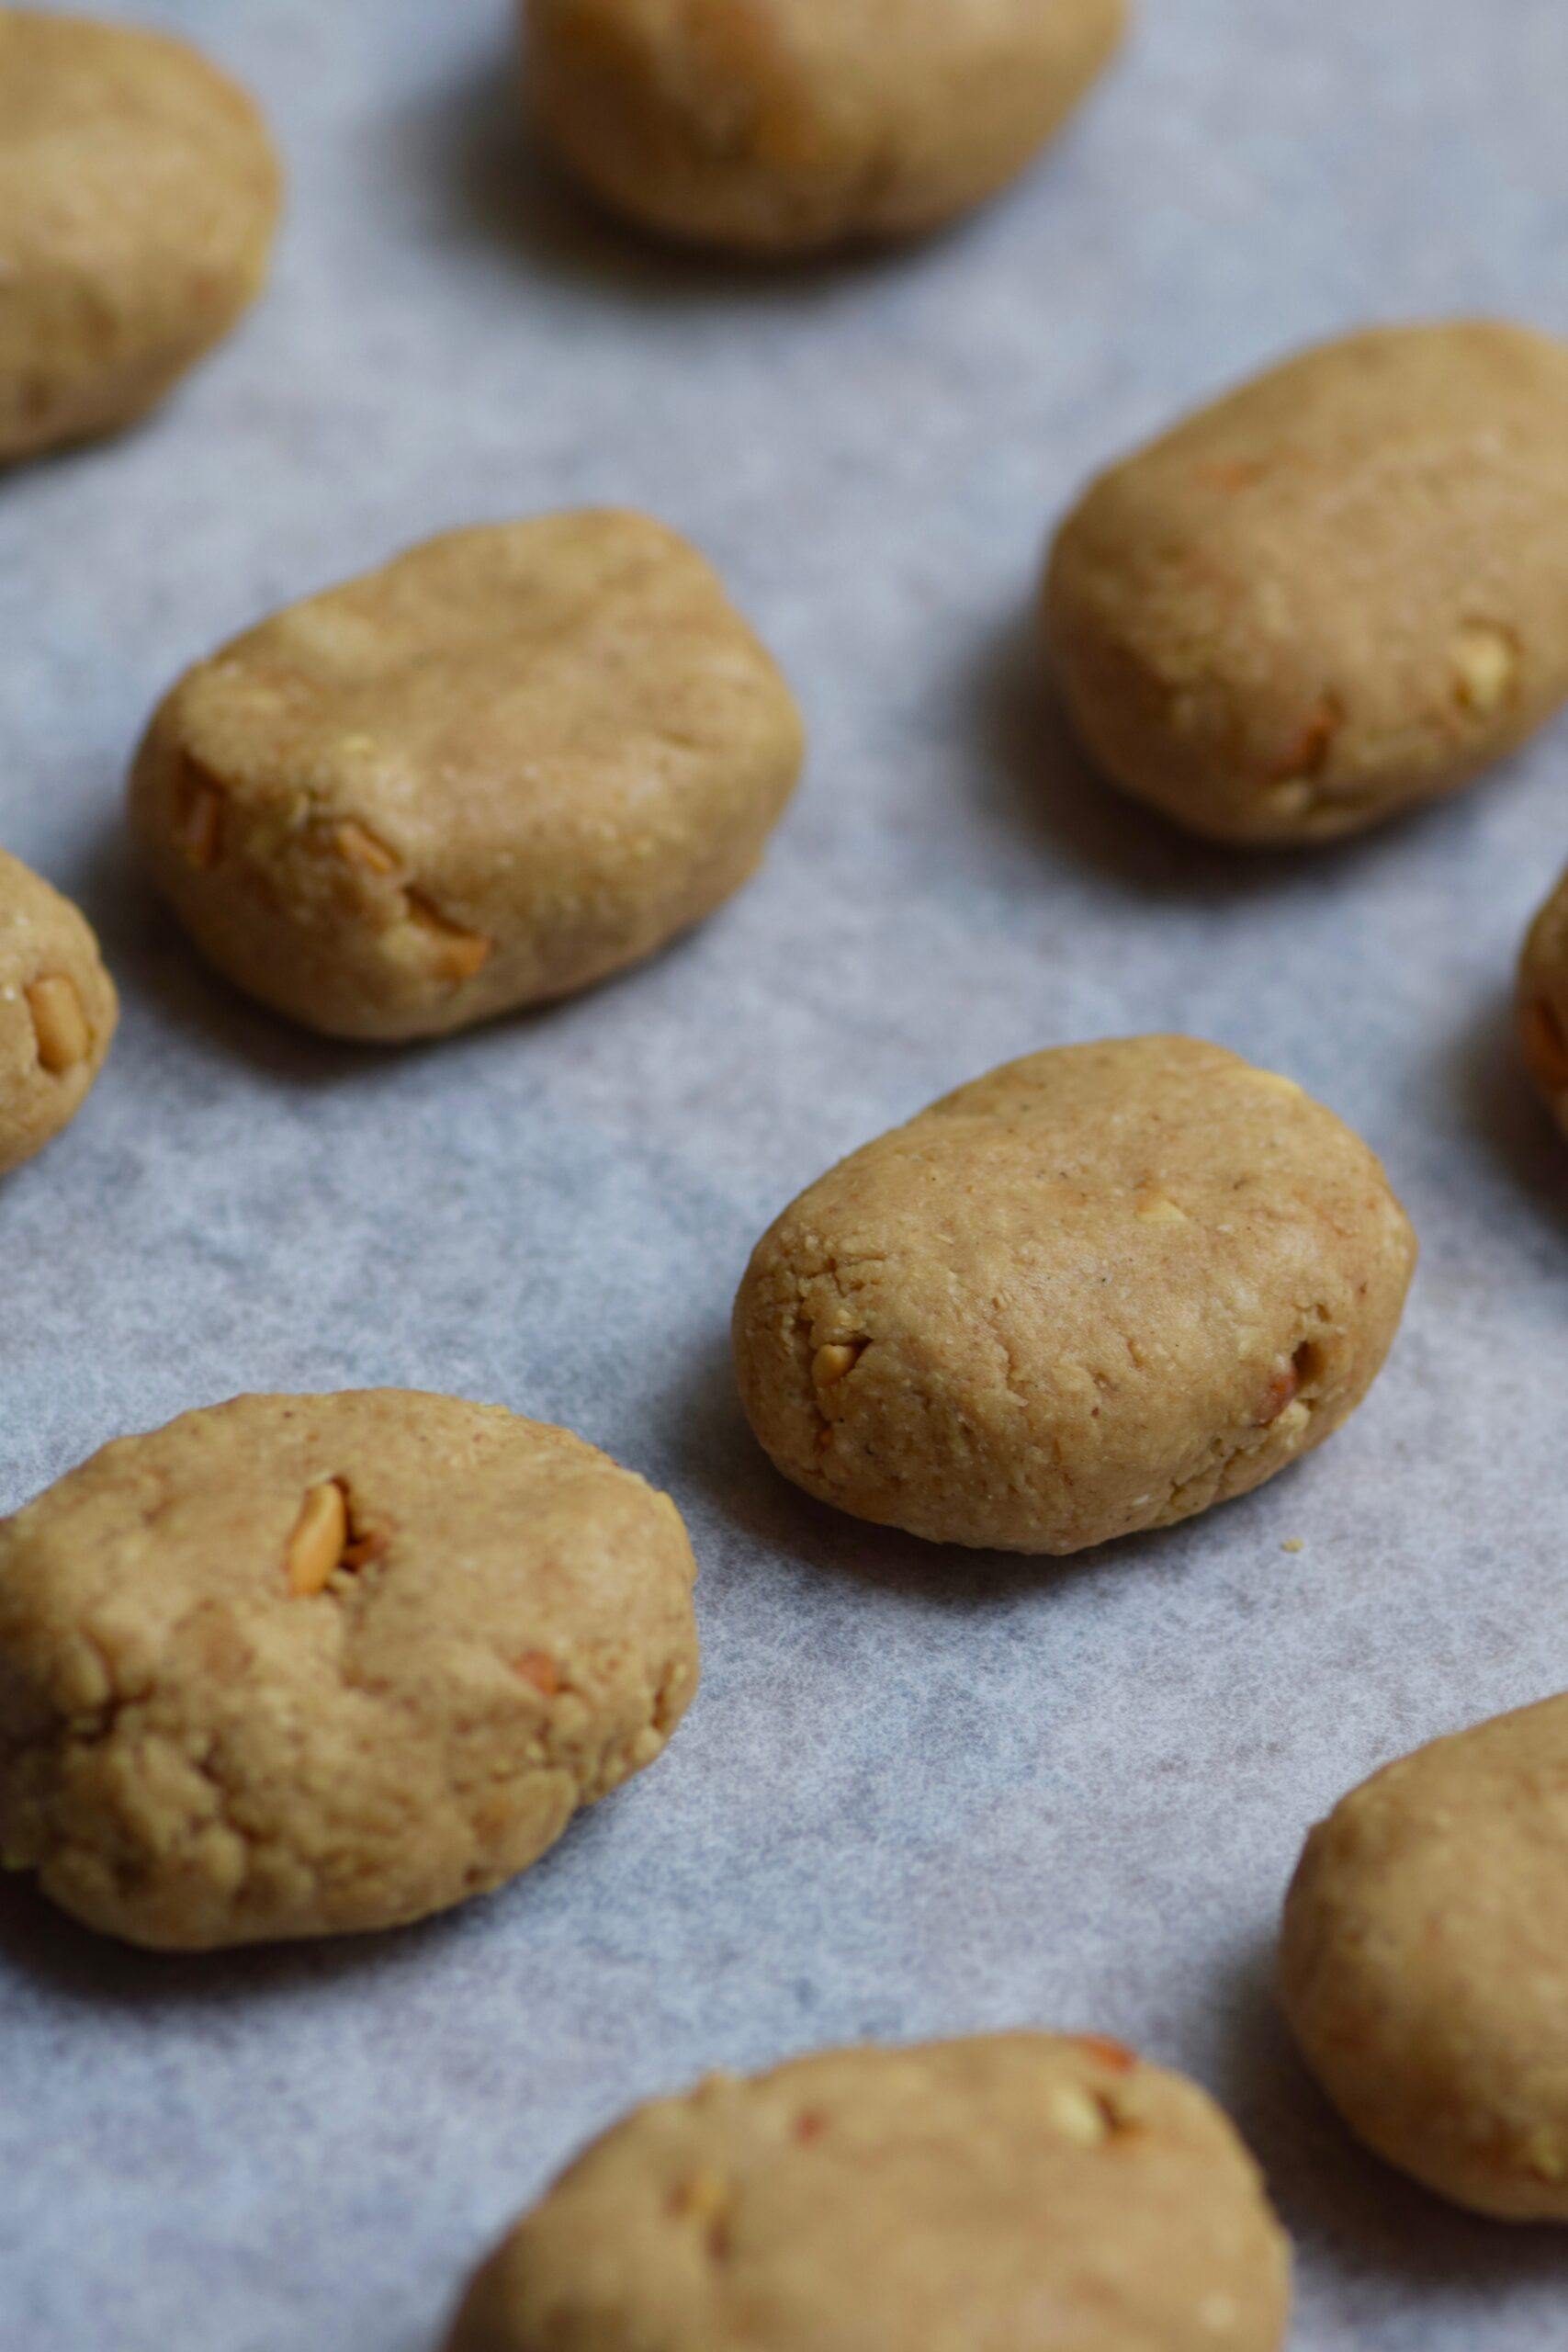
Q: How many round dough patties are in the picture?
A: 10